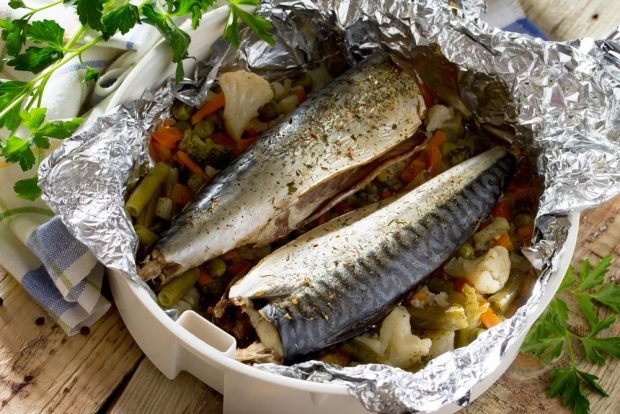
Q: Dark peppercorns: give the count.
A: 3